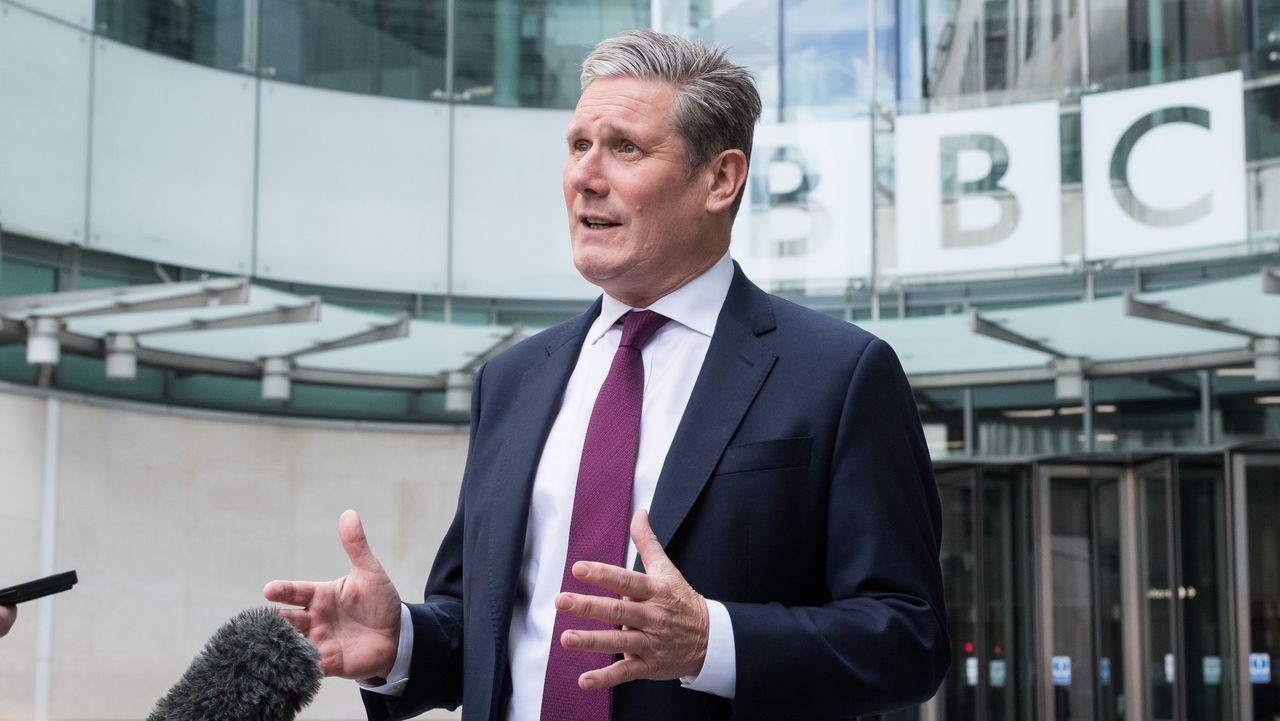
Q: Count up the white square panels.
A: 3